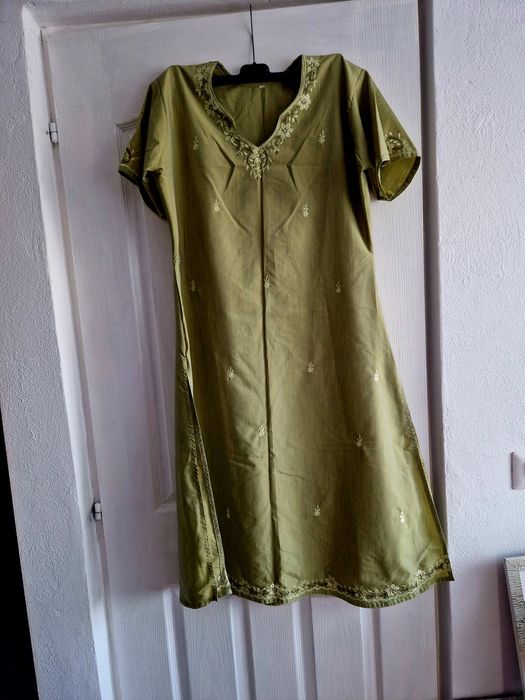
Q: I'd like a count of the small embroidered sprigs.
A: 15